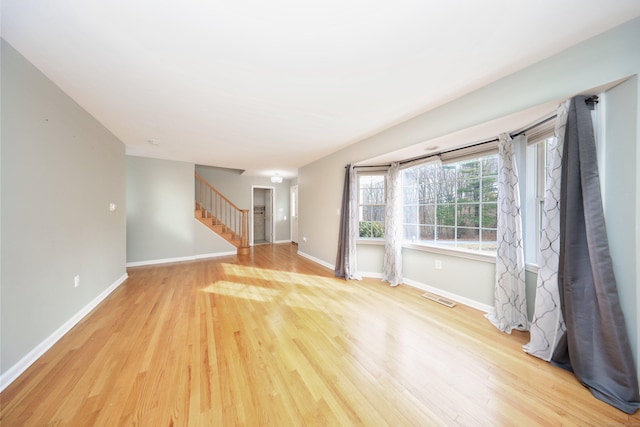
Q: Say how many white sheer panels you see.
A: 4